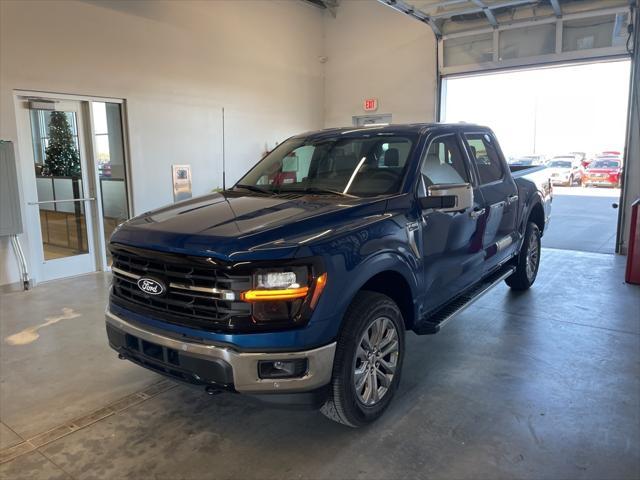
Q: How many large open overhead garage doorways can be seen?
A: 1